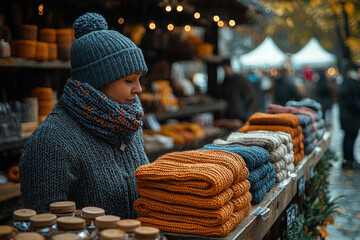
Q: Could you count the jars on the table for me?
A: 12